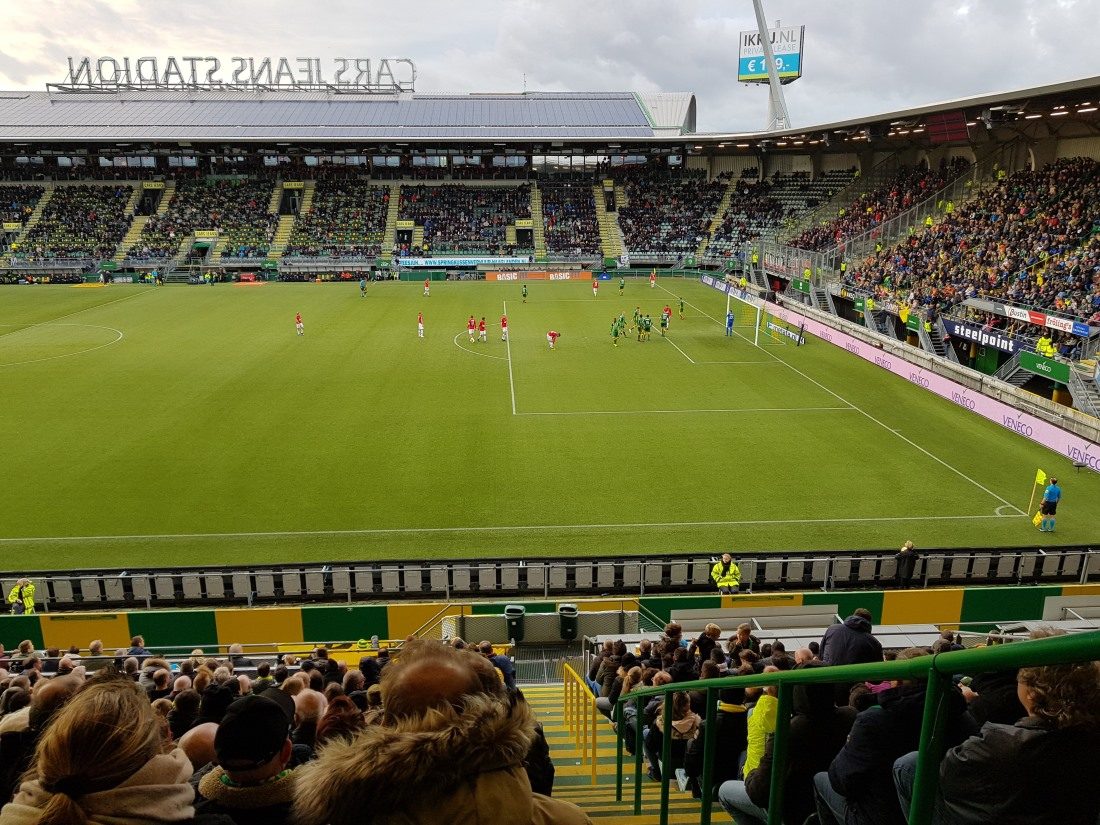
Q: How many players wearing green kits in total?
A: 9